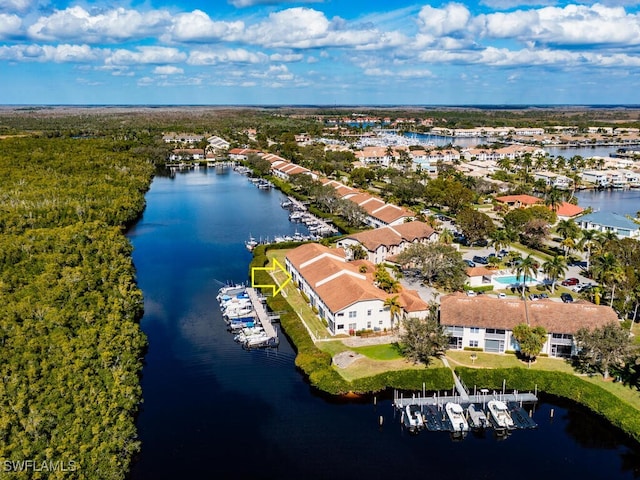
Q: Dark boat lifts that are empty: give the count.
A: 2